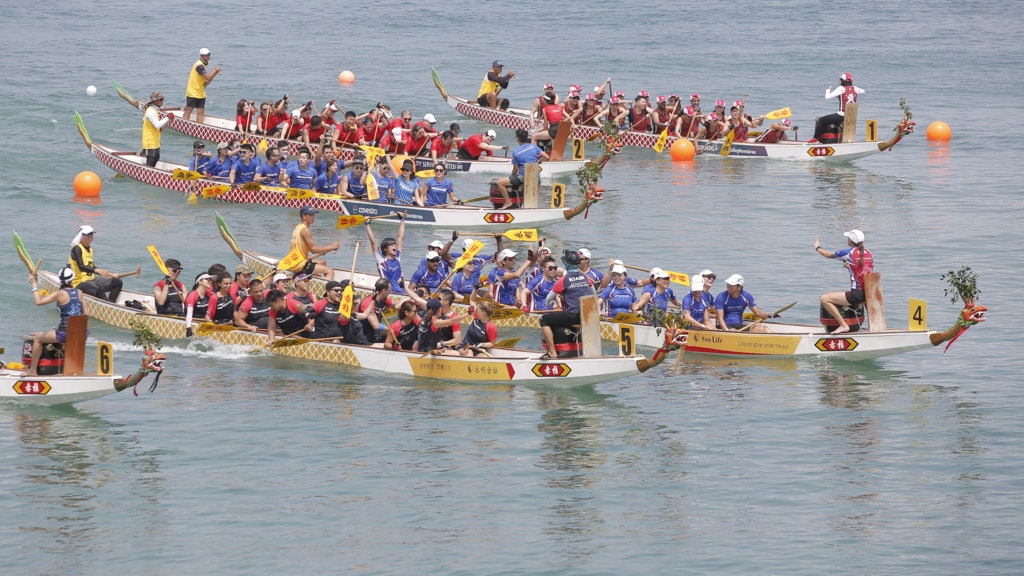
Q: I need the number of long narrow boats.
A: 6